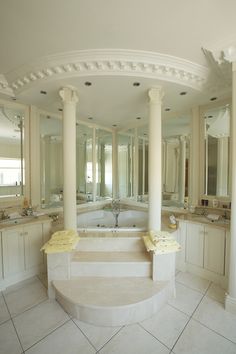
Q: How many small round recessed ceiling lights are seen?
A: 11